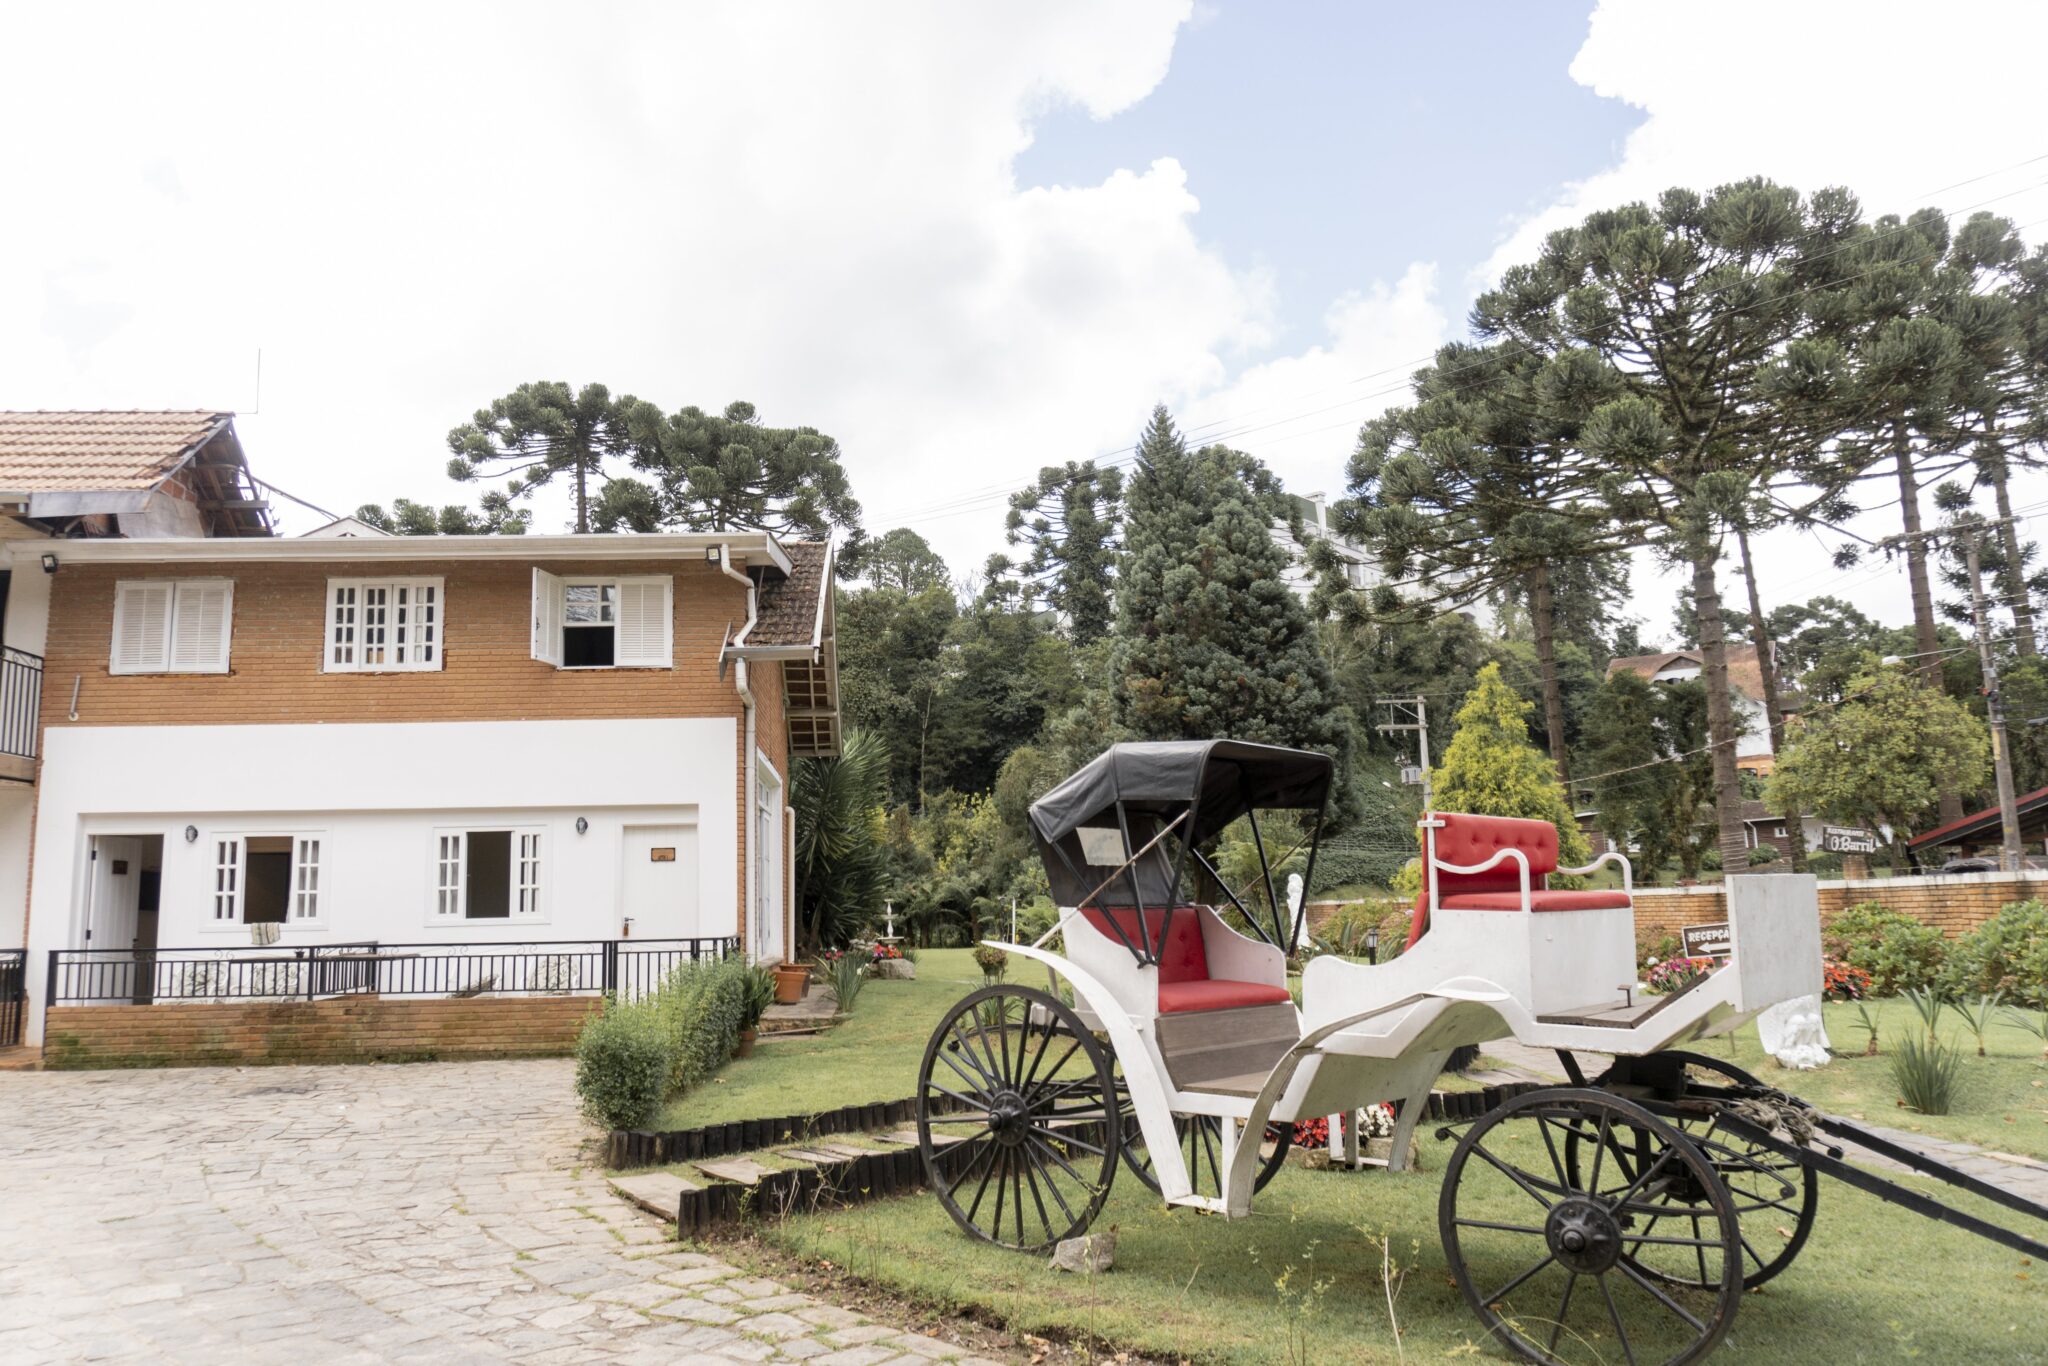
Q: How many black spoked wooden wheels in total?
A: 4